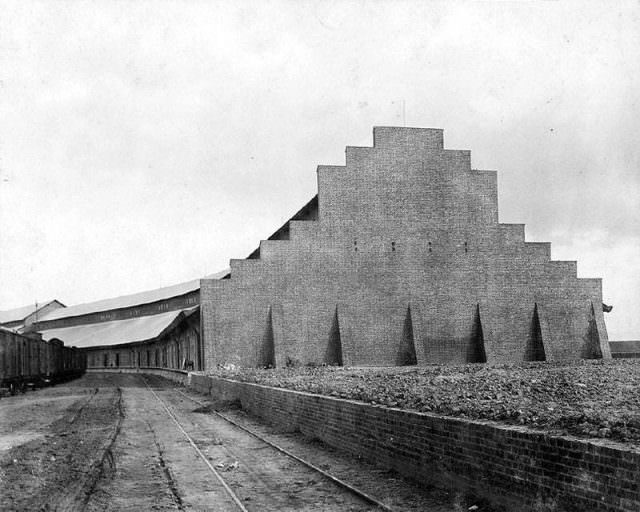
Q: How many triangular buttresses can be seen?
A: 6